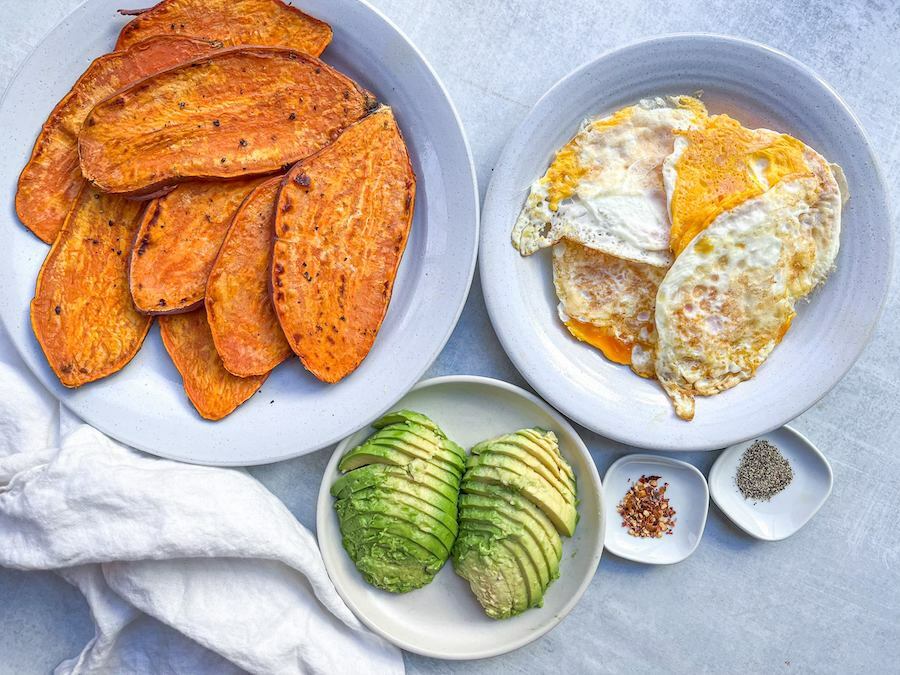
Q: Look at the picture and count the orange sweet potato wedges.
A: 8